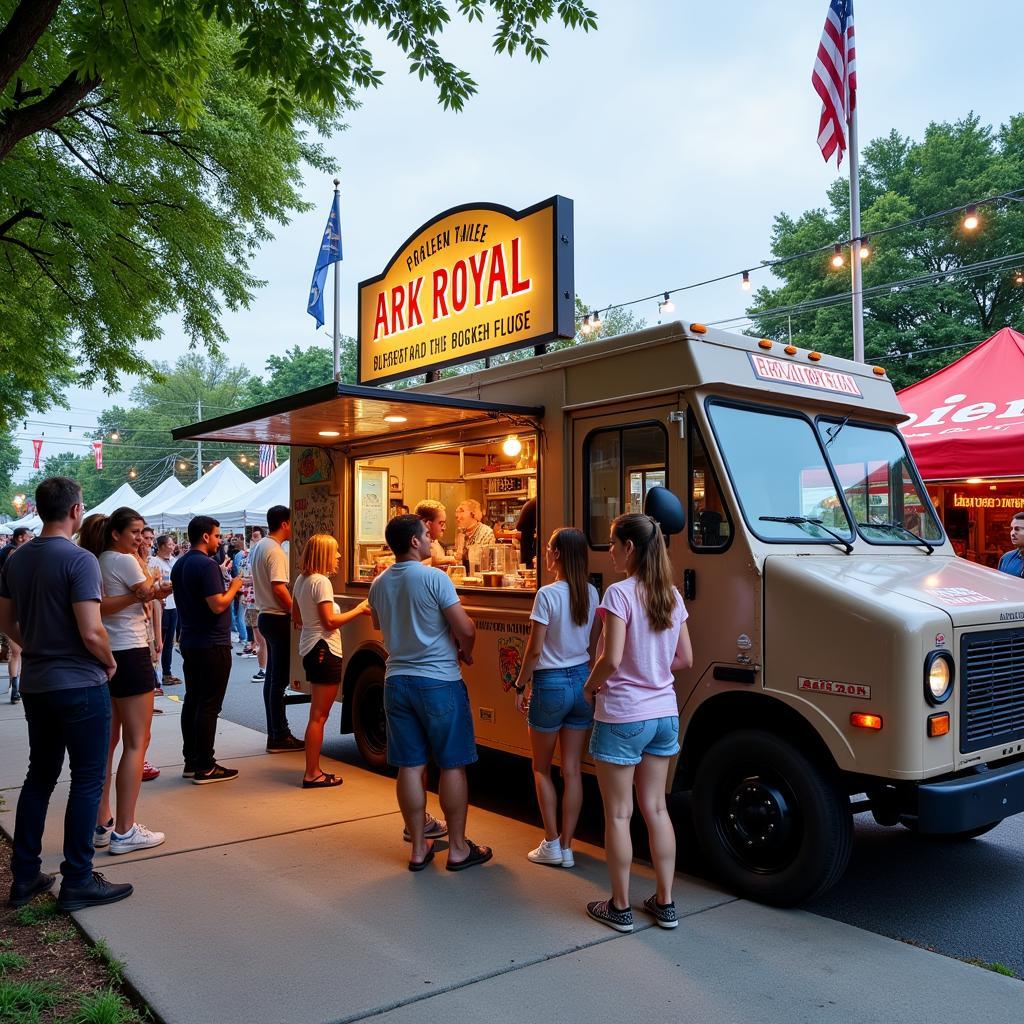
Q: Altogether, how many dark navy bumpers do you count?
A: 1